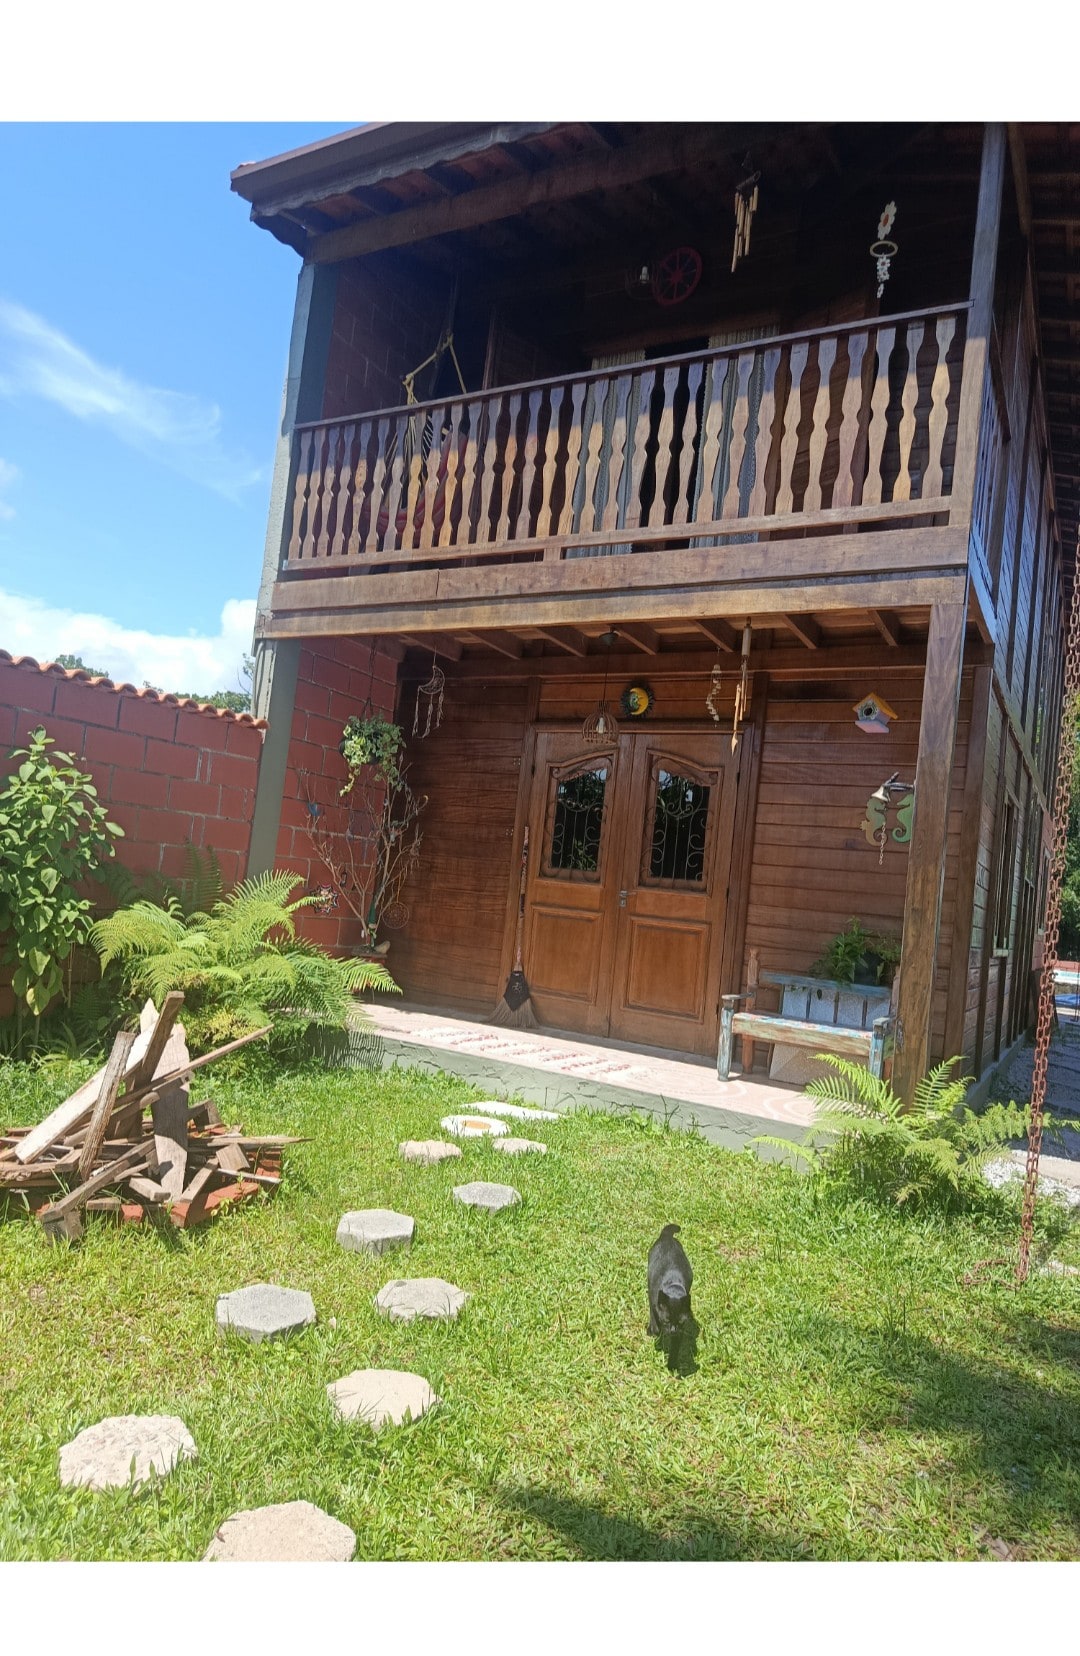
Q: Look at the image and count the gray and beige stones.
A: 9